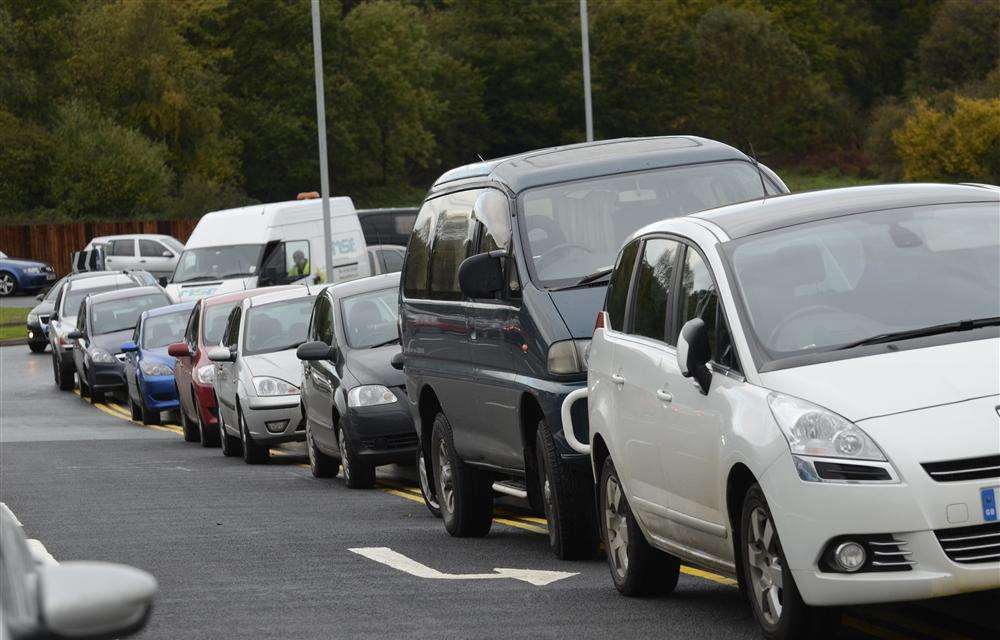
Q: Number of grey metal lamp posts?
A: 2